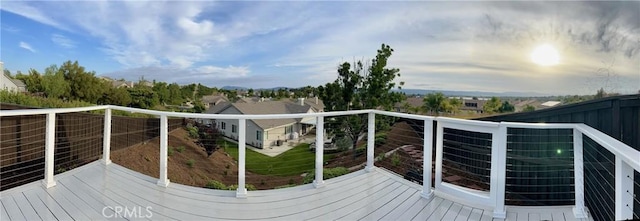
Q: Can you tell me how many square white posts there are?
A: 10